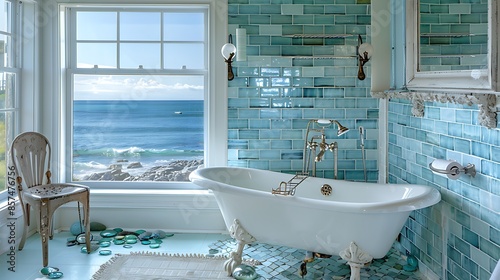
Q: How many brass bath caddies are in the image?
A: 1